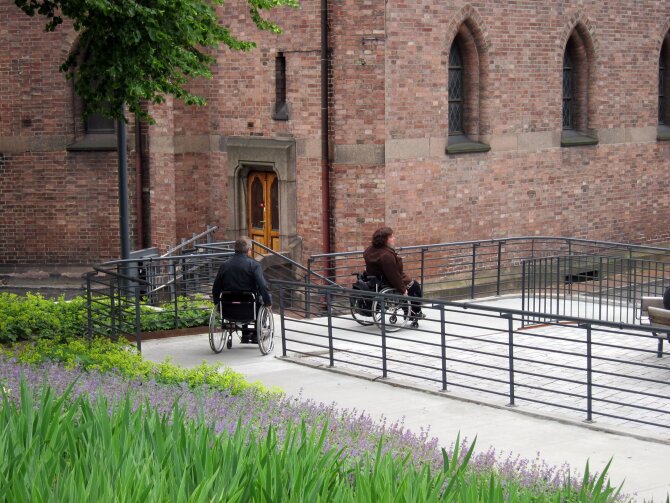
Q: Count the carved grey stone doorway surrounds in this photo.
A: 1